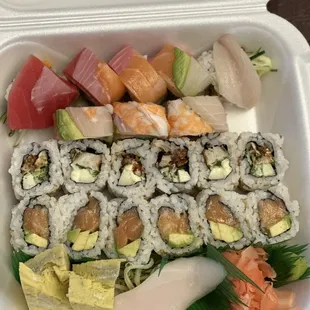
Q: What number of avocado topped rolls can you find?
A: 2